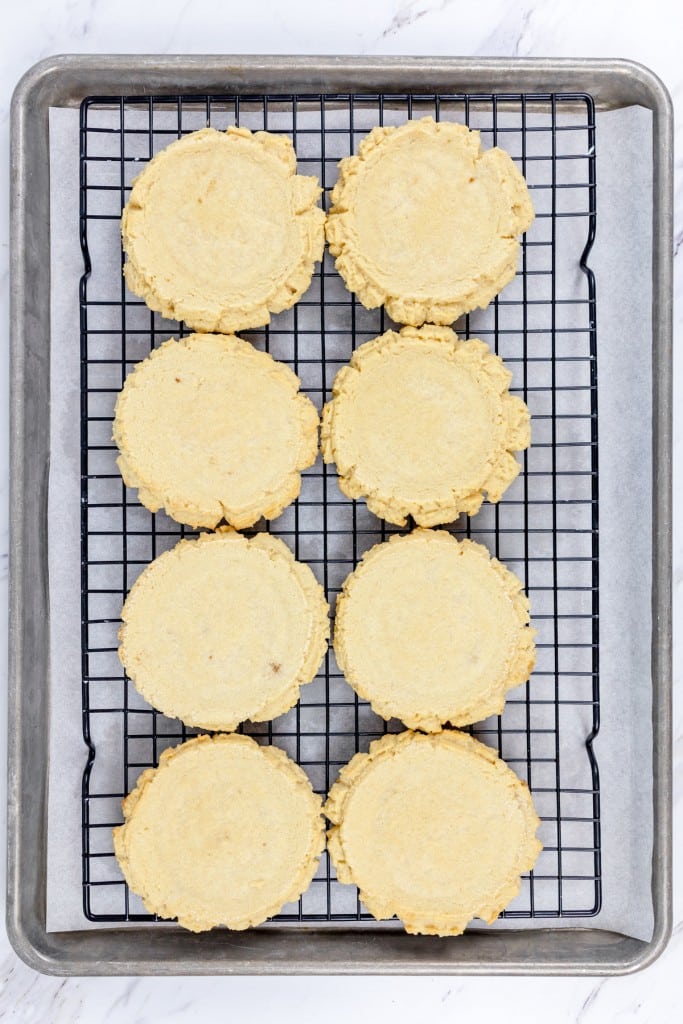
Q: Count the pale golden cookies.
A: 8